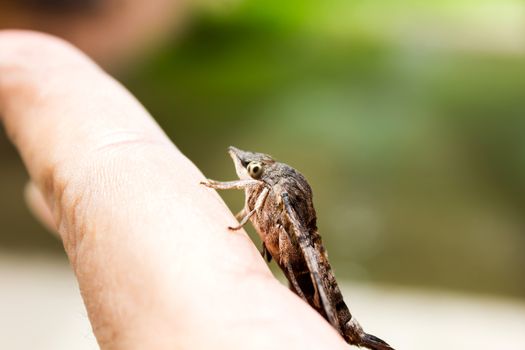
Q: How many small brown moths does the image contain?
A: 1